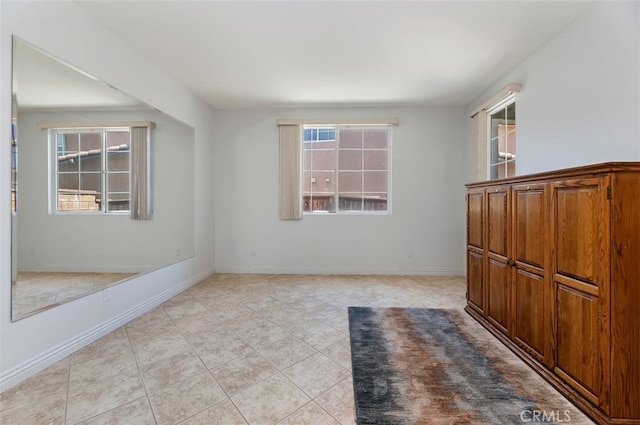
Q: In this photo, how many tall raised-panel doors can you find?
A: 4